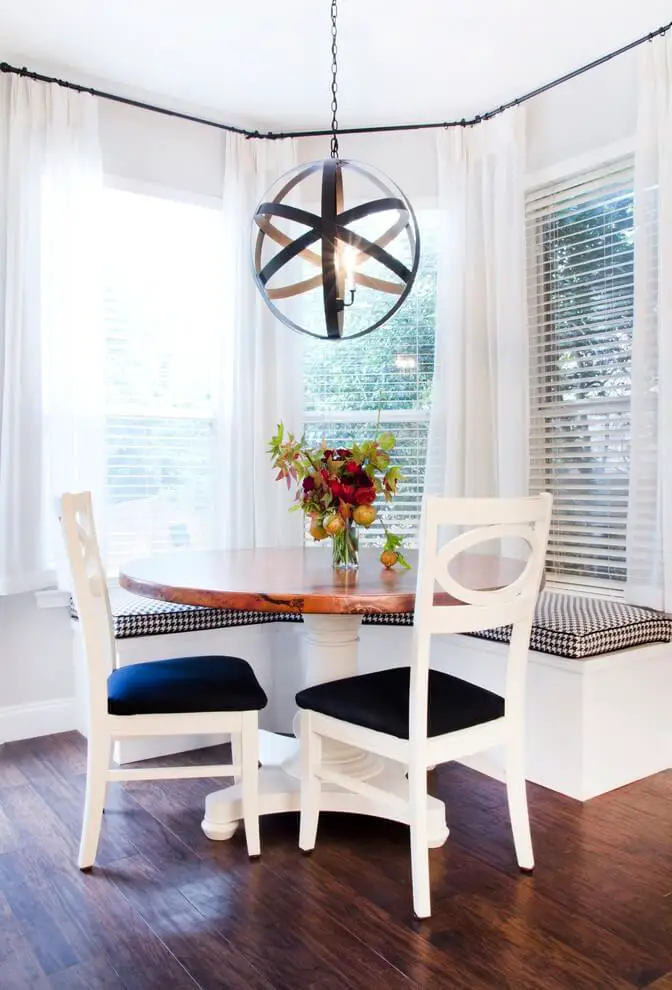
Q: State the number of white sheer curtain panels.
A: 4